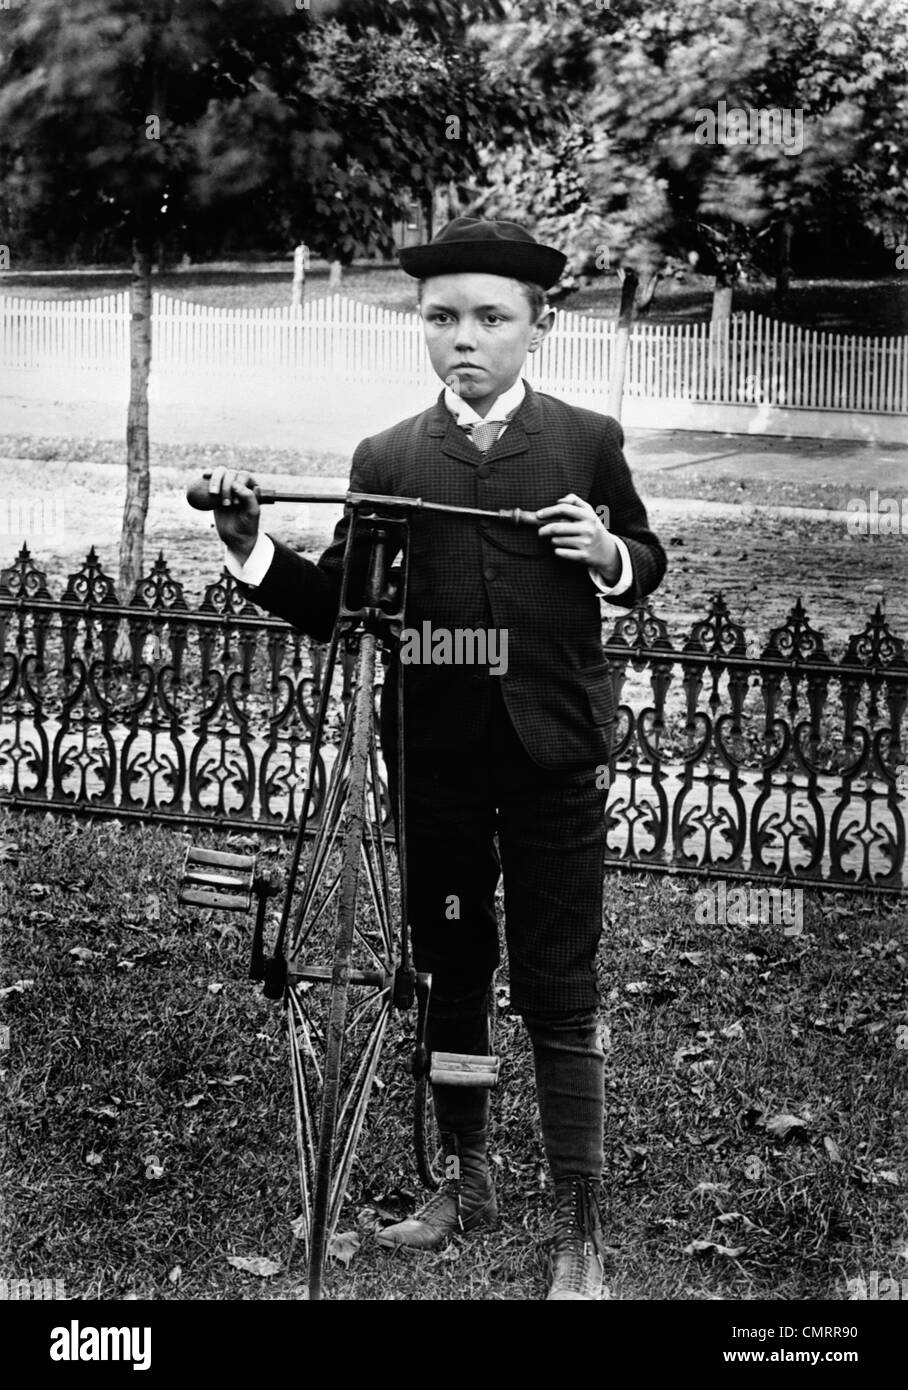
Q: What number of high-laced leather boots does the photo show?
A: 2